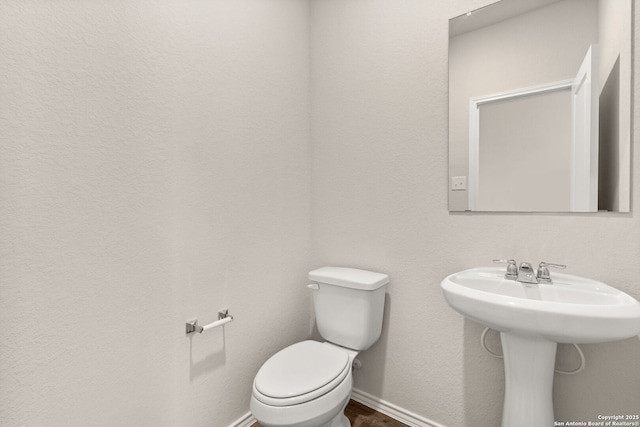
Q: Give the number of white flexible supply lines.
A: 2